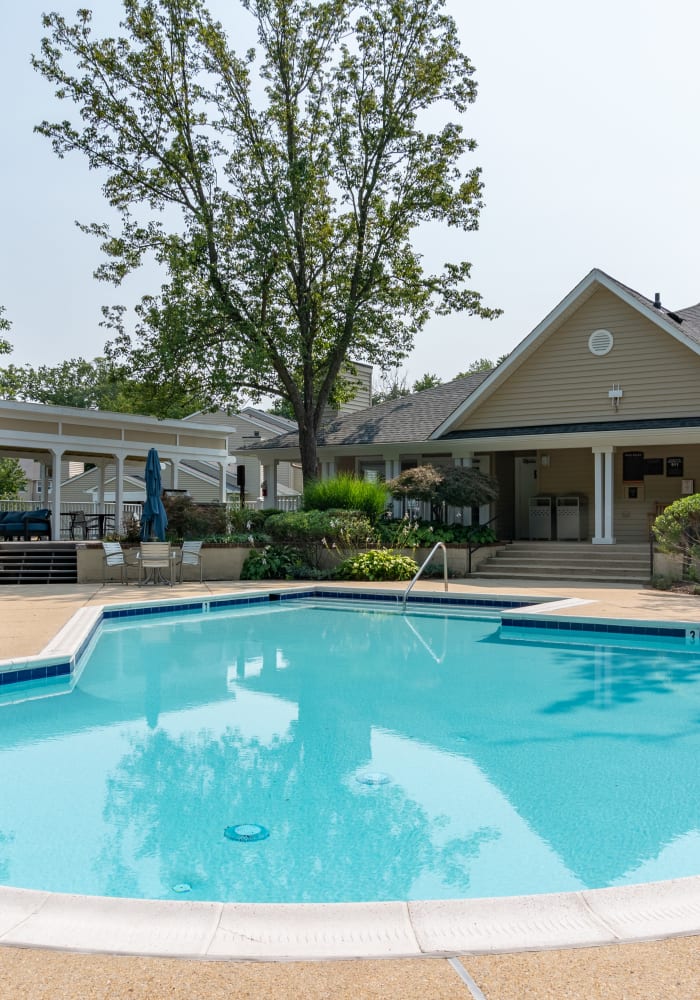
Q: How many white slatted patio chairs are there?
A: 3